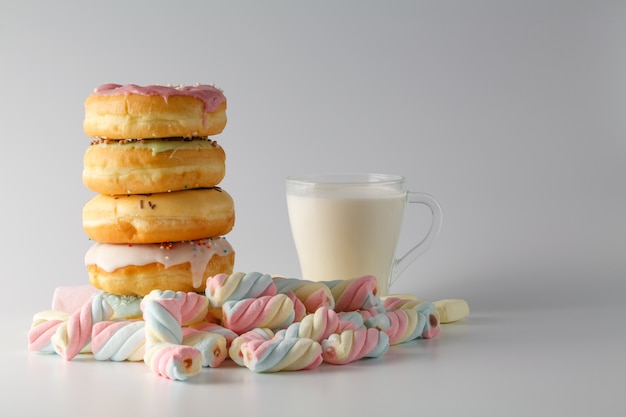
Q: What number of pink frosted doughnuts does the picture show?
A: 1